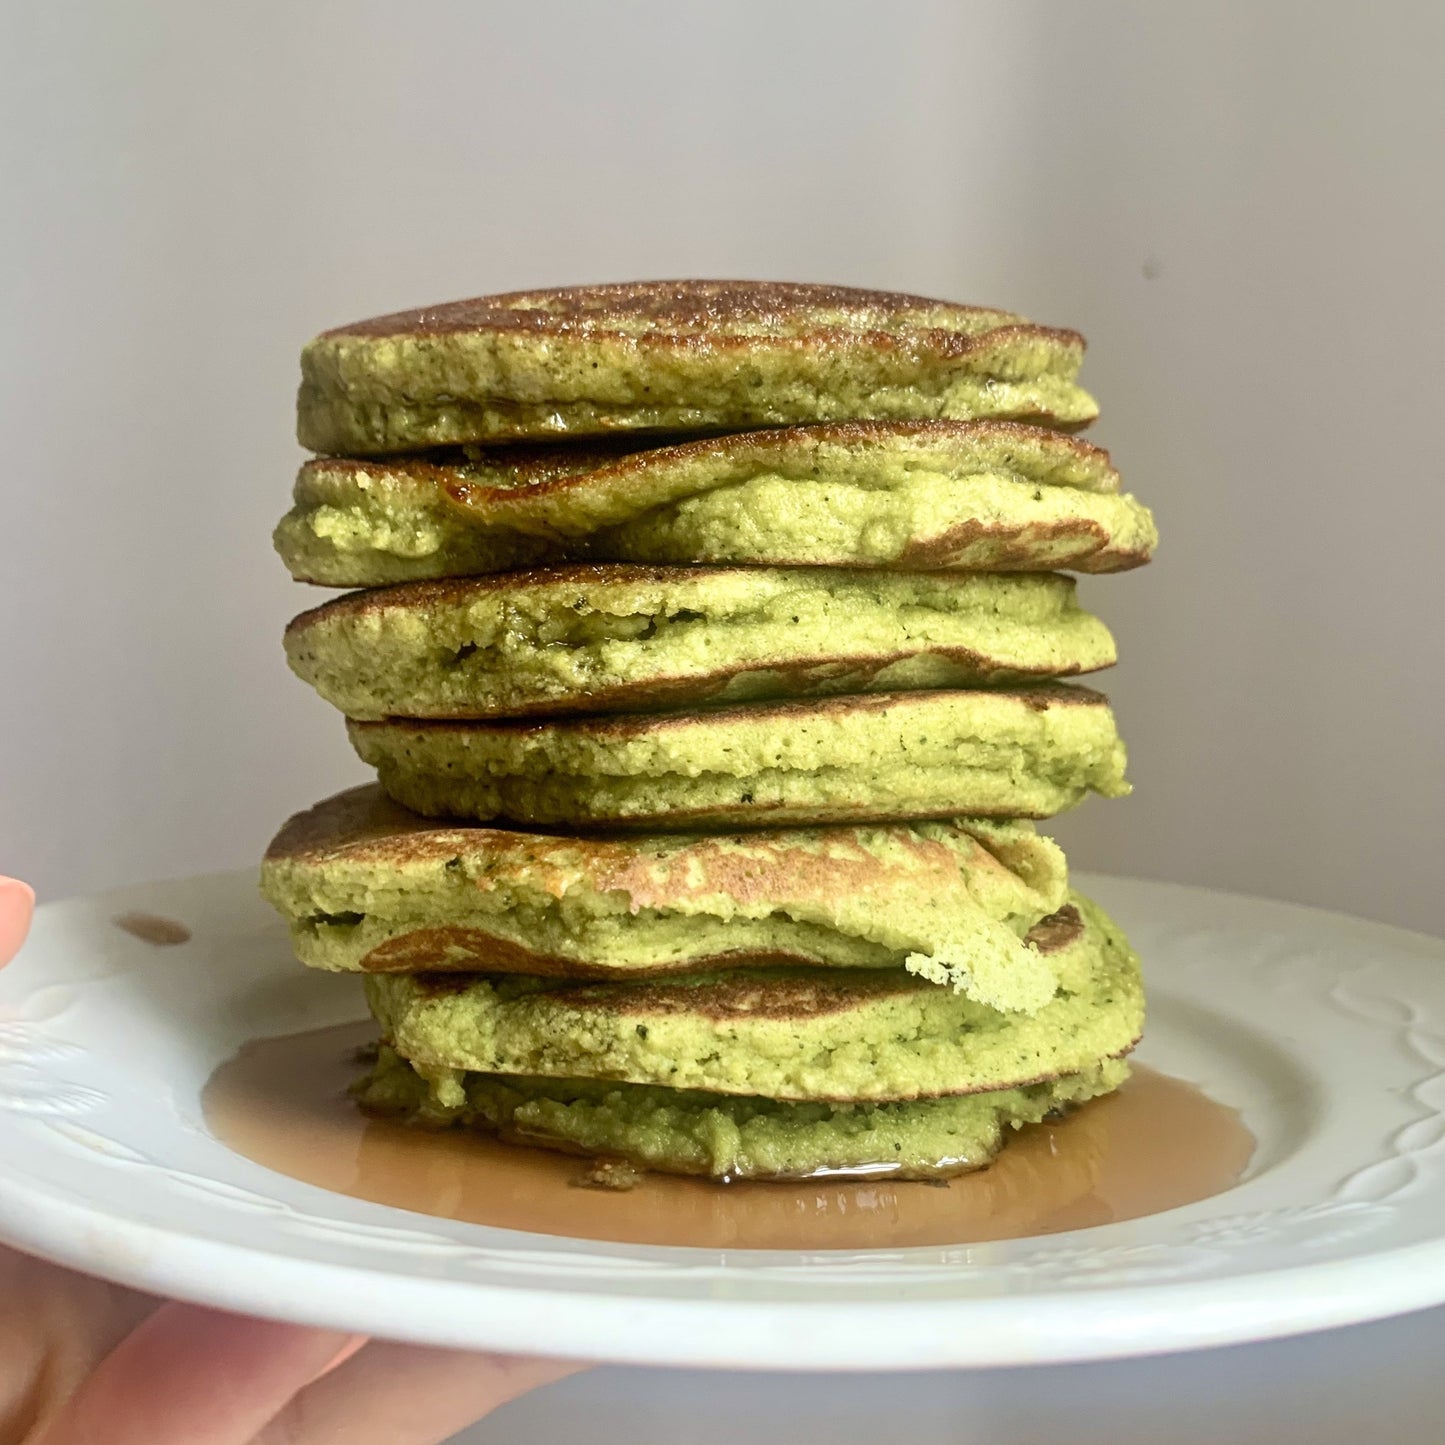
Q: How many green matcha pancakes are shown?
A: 7